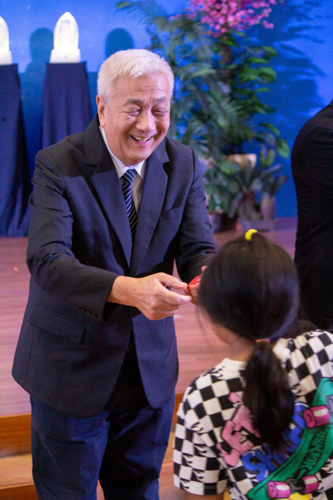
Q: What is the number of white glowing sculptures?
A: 2